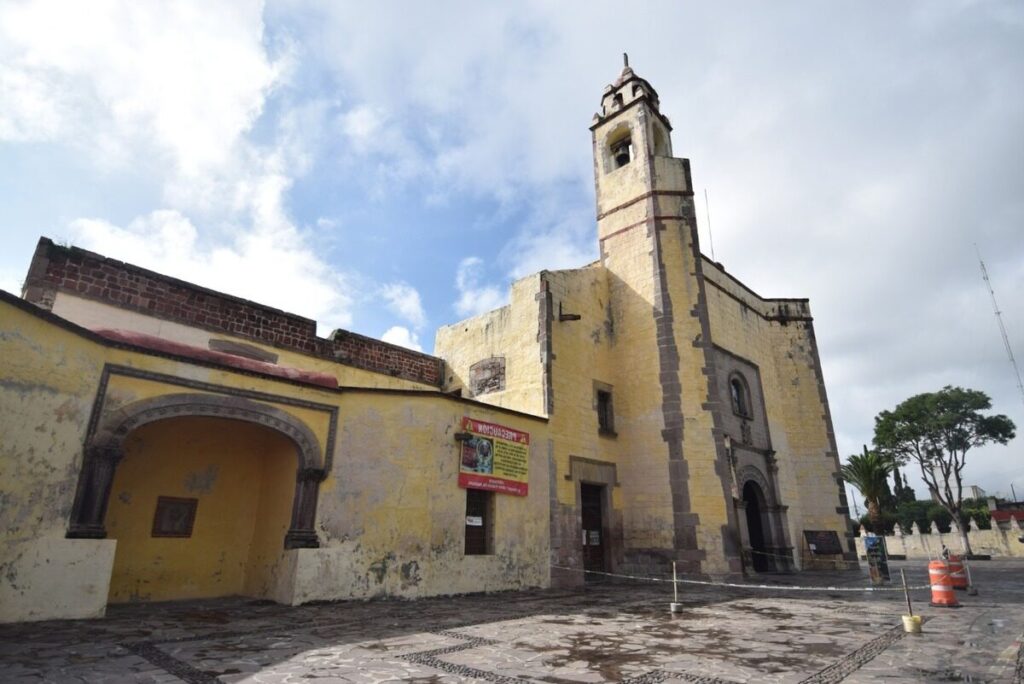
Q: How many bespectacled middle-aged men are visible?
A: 0